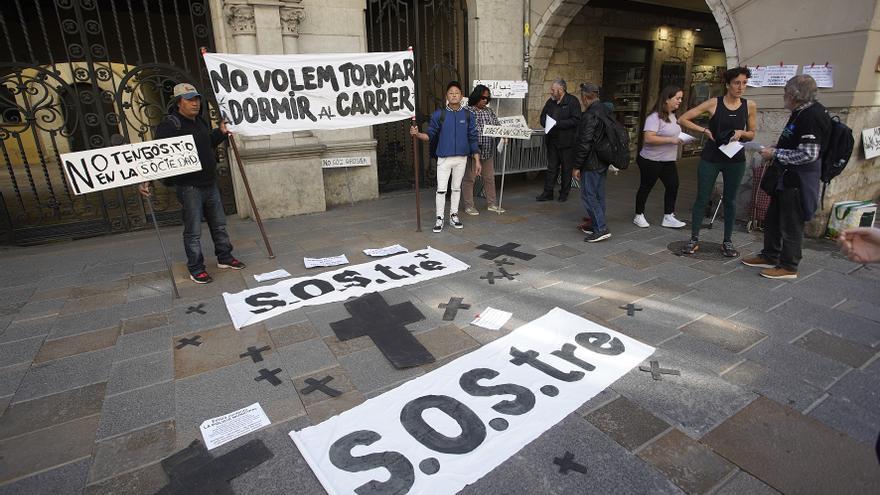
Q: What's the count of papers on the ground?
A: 5